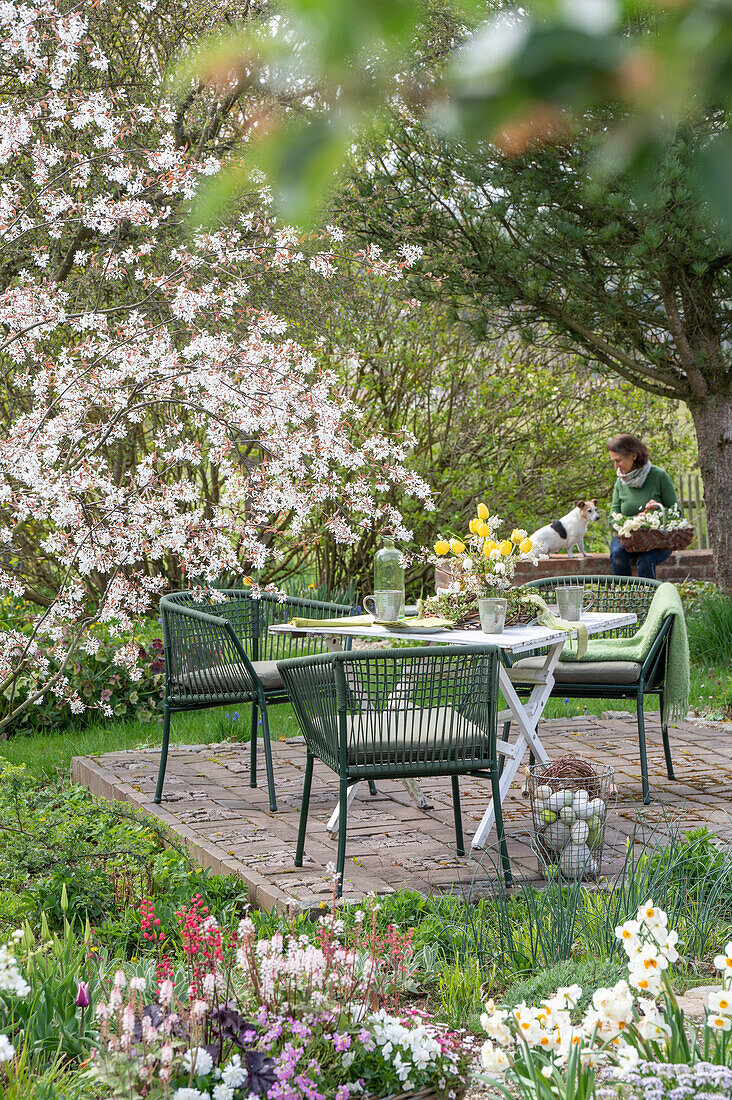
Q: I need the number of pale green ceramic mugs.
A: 3